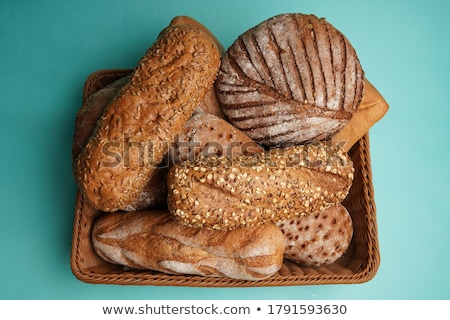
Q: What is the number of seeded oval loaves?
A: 2